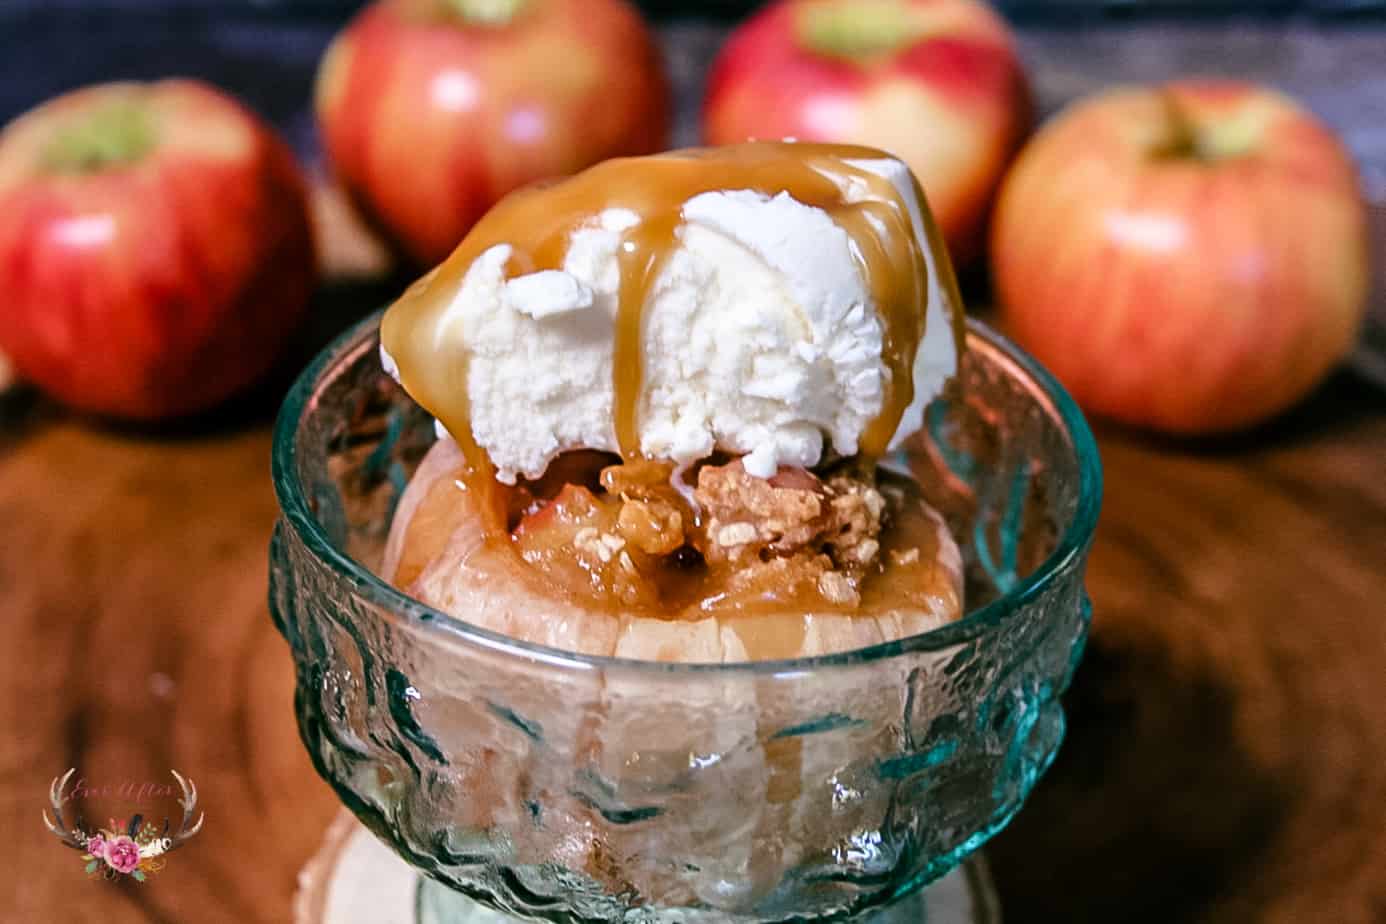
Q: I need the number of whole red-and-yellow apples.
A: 4